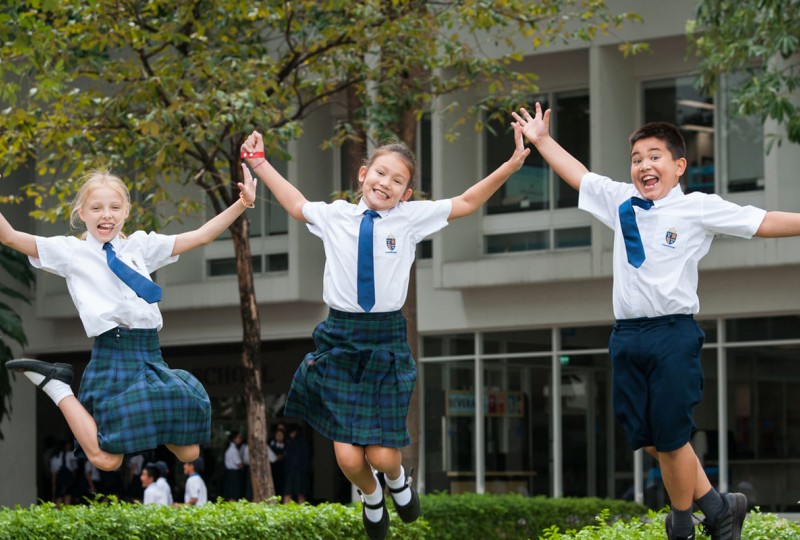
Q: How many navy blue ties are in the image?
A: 3